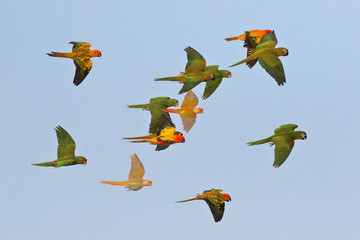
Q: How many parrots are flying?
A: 13